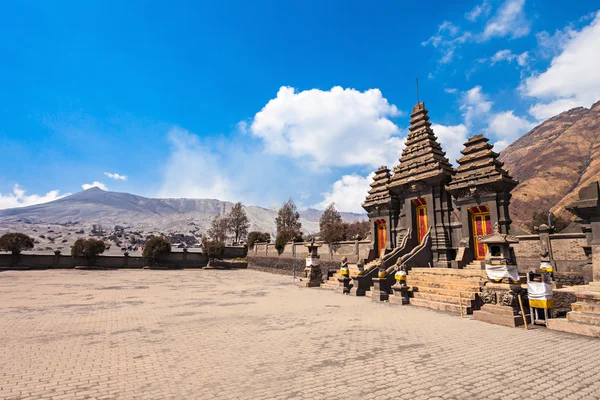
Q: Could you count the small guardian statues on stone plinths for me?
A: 4